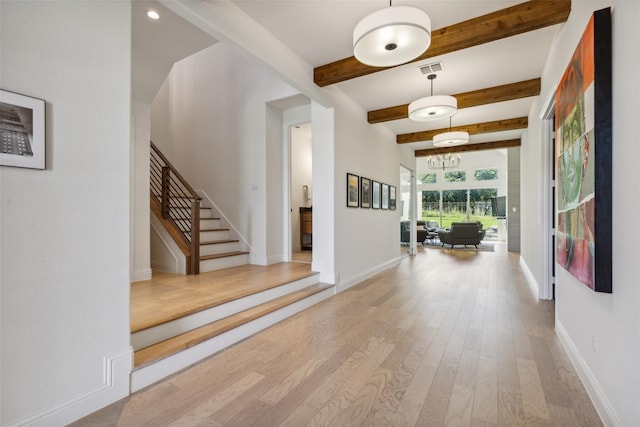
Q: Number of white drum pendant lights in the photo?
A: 3